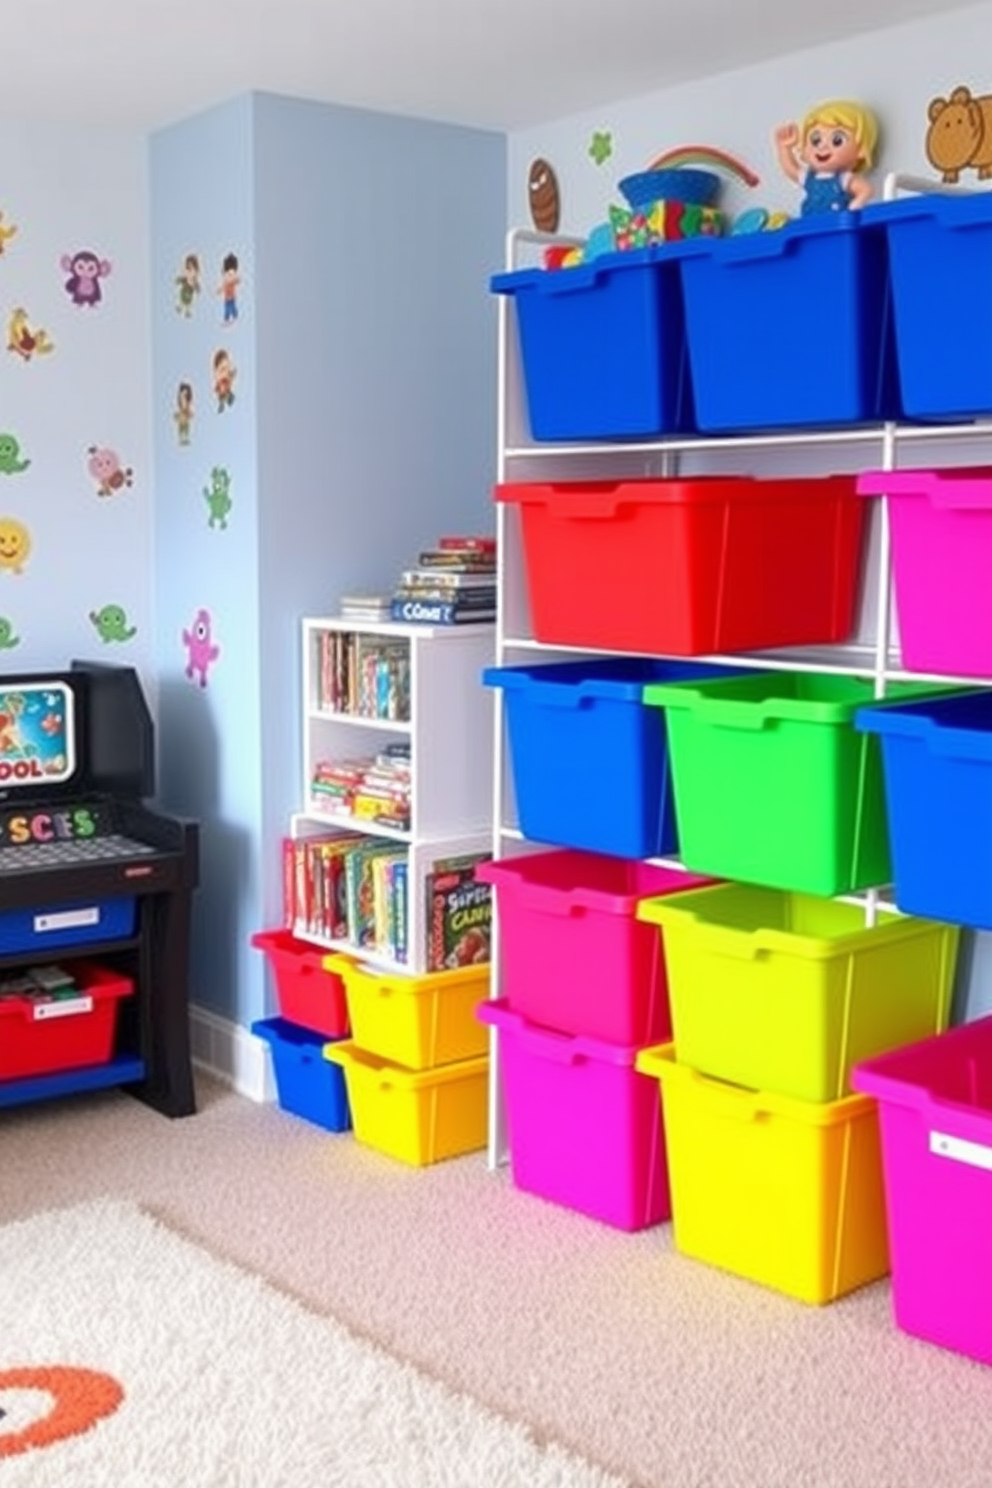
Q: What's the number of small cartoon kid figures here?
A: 4